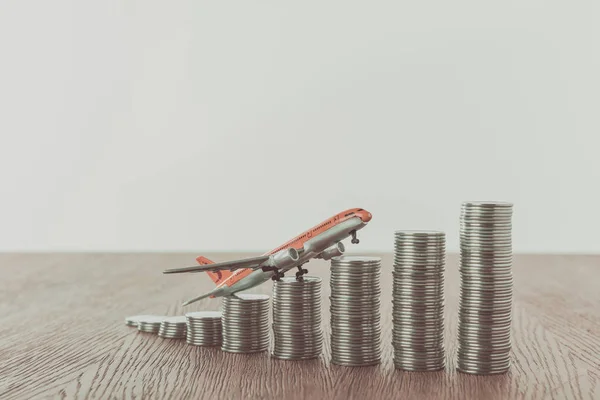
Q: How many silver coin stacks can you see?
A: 9